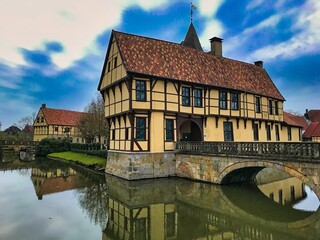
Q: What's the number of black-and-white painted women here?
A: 0